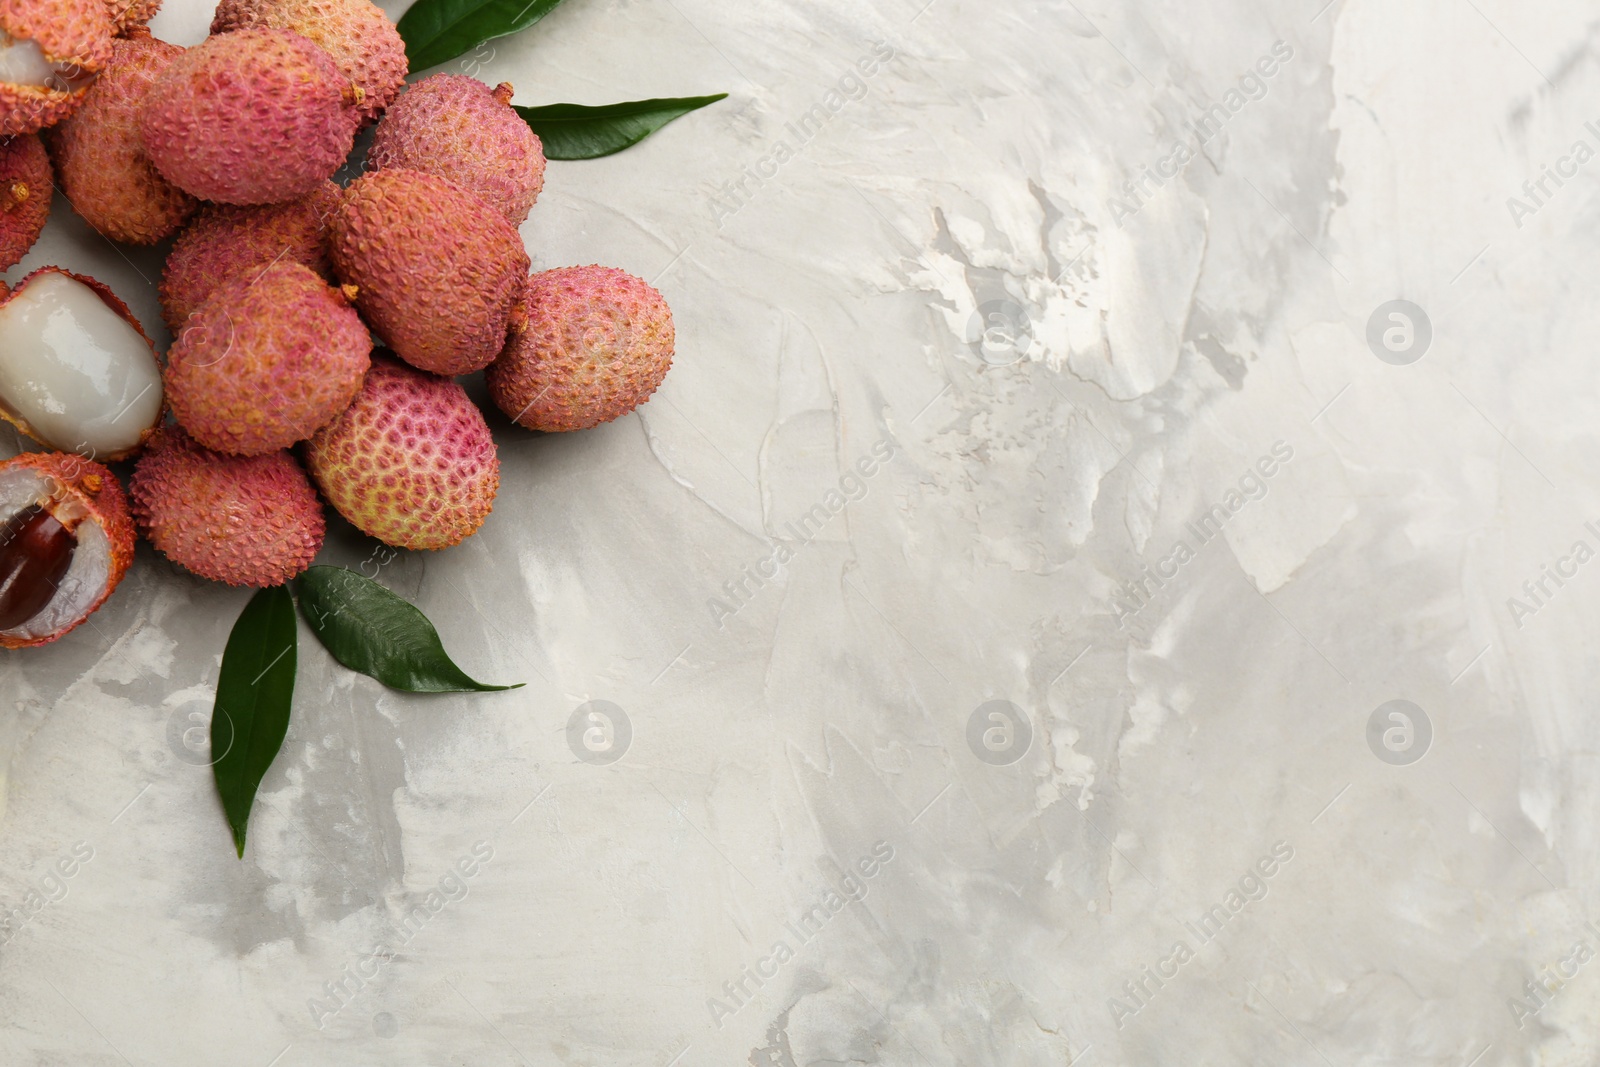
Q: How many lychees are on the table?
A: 15